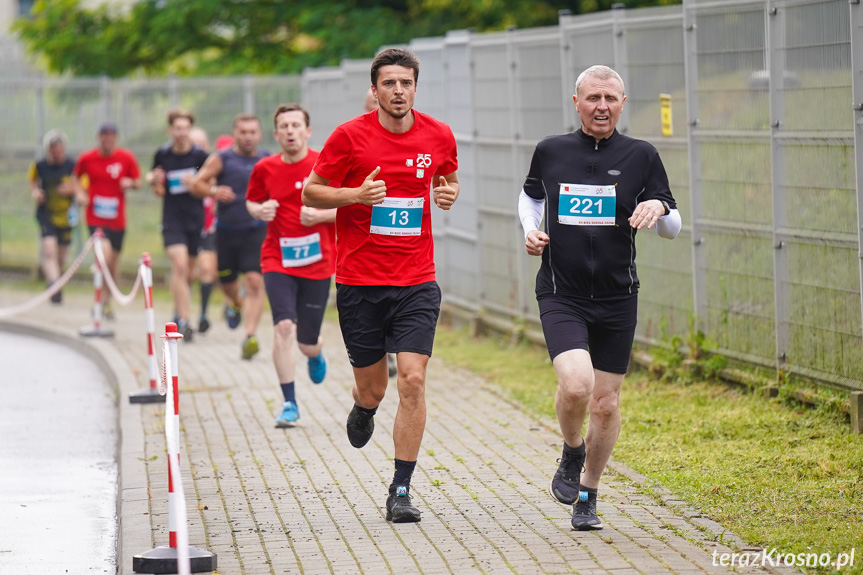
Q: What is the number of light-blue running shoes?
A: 2